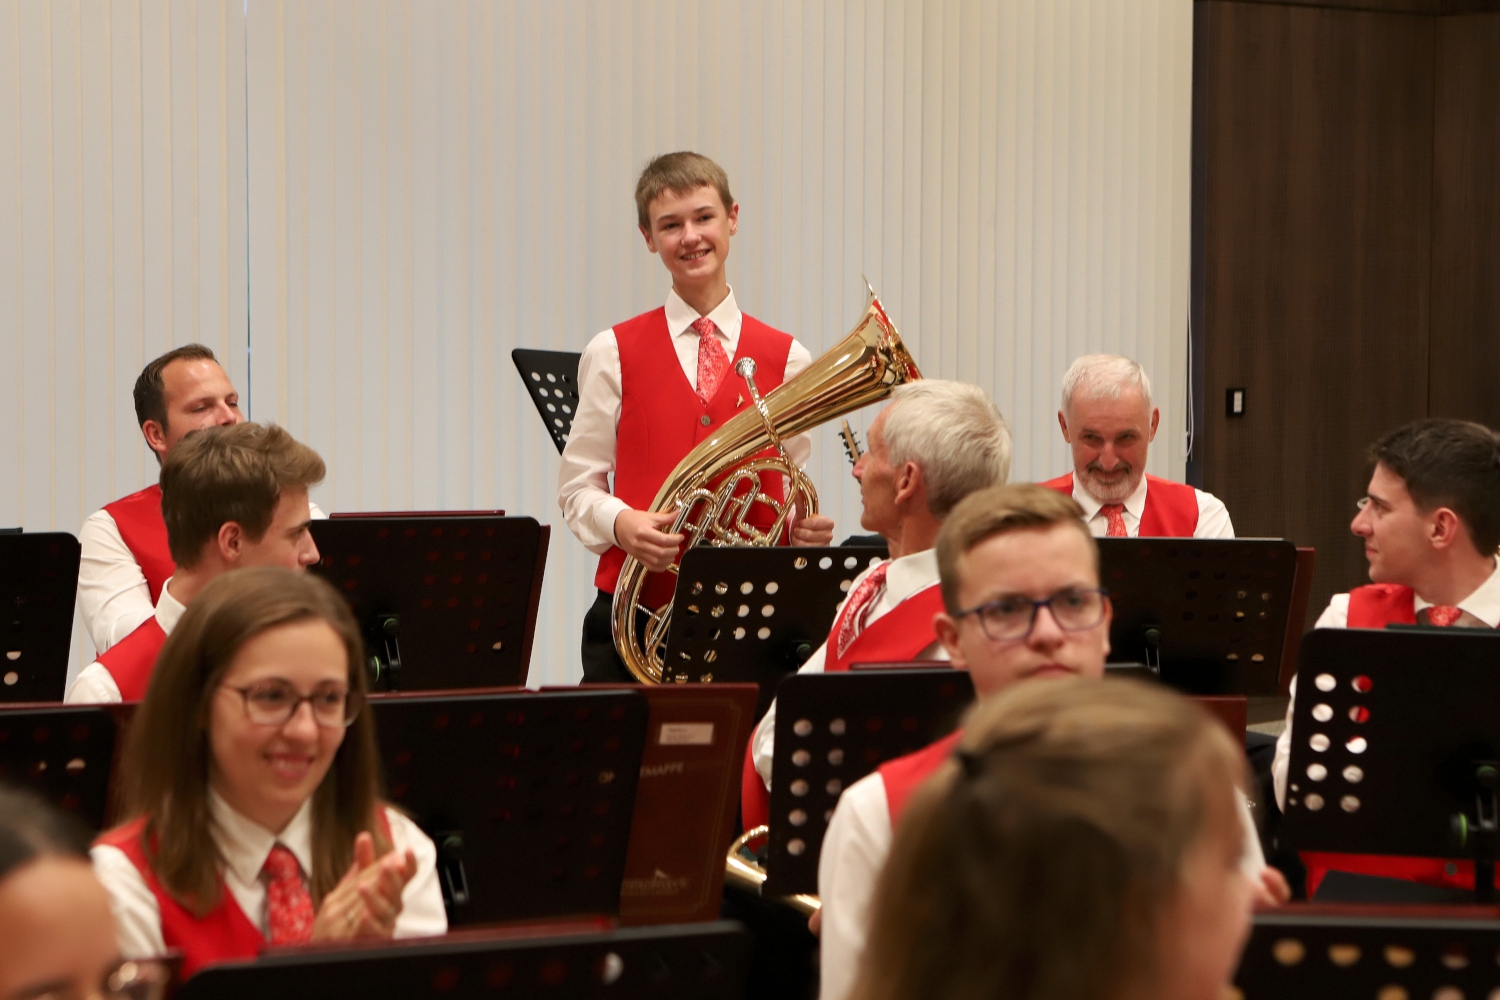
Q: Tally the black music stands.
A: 11